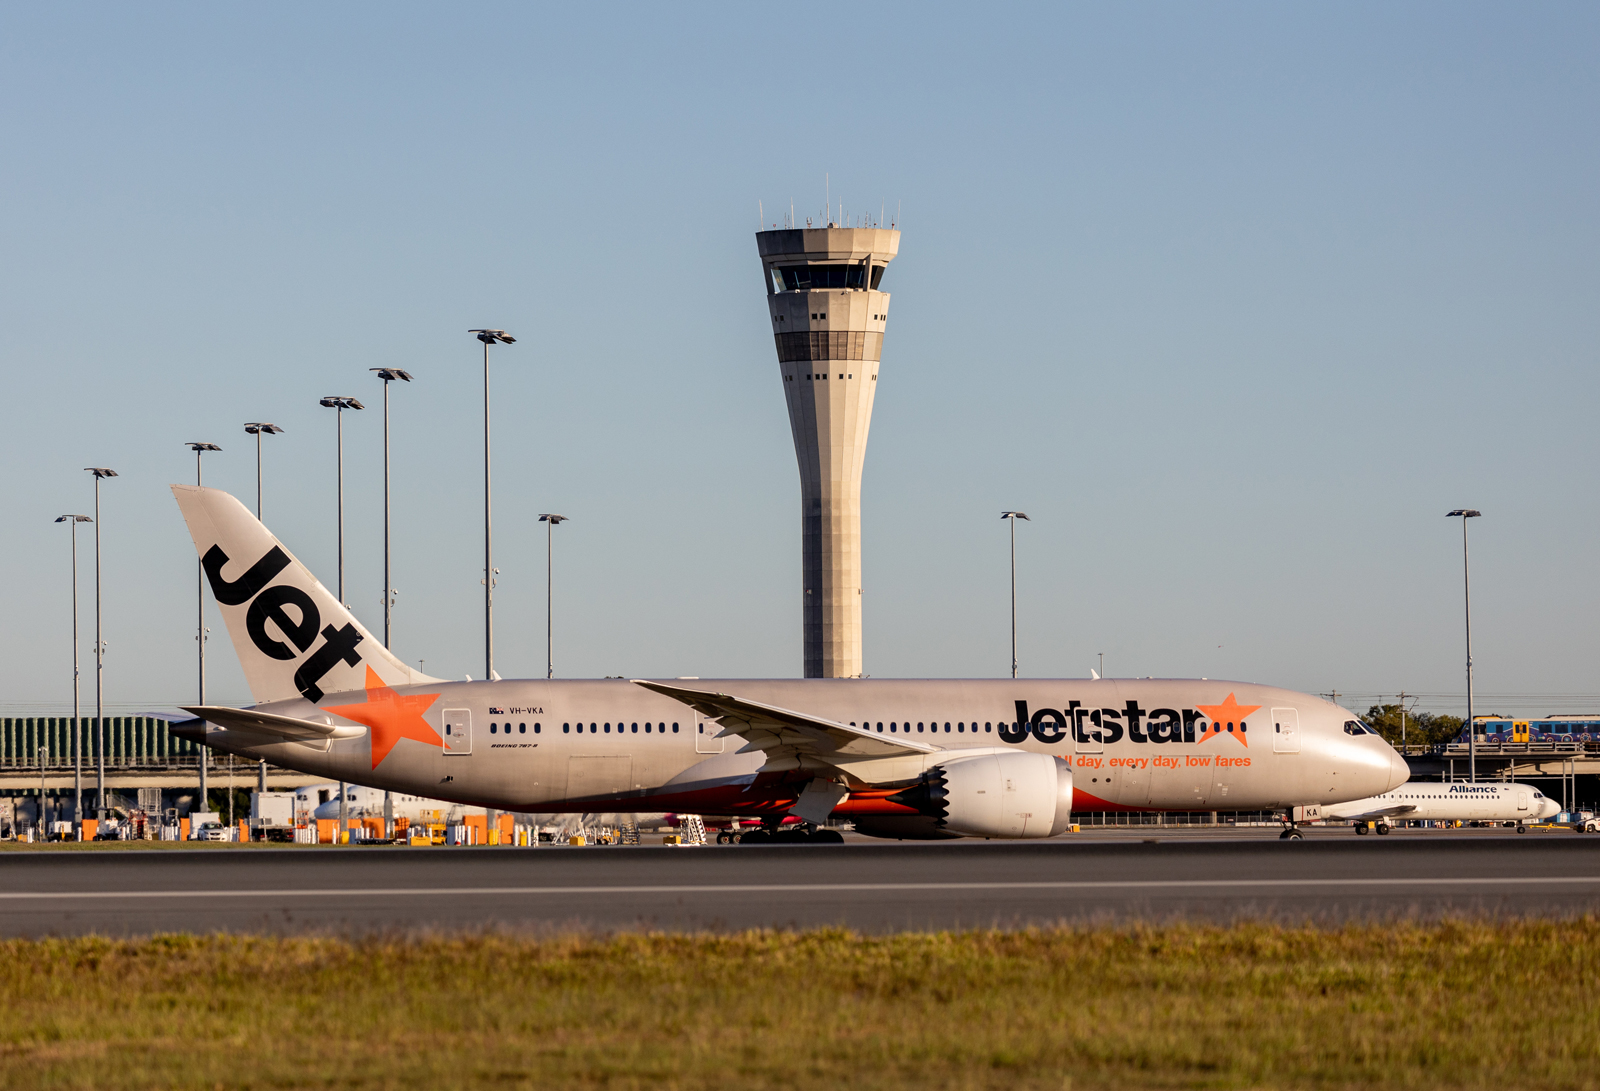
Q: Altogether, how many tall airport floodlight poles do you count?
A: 10